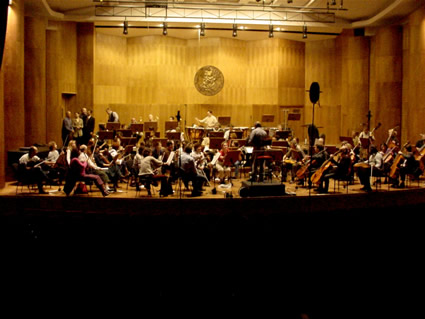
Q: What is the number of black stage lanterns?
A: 6